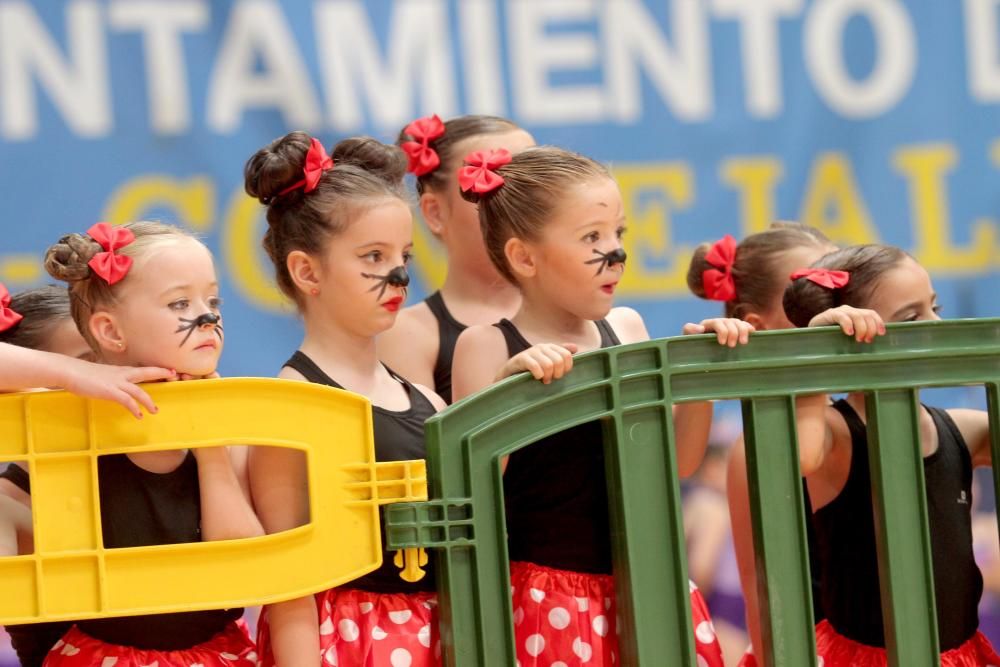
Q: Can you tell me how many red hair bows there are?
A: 7